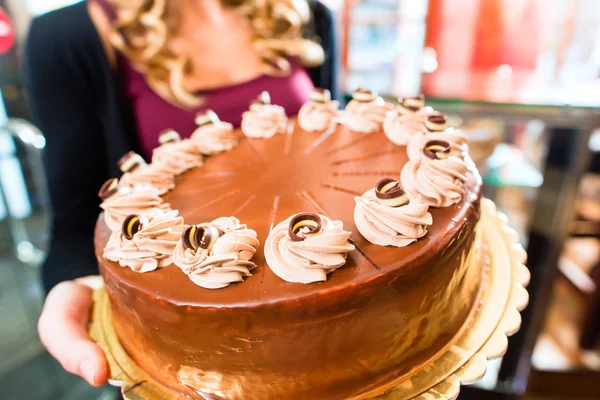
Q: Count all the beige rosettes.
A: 14